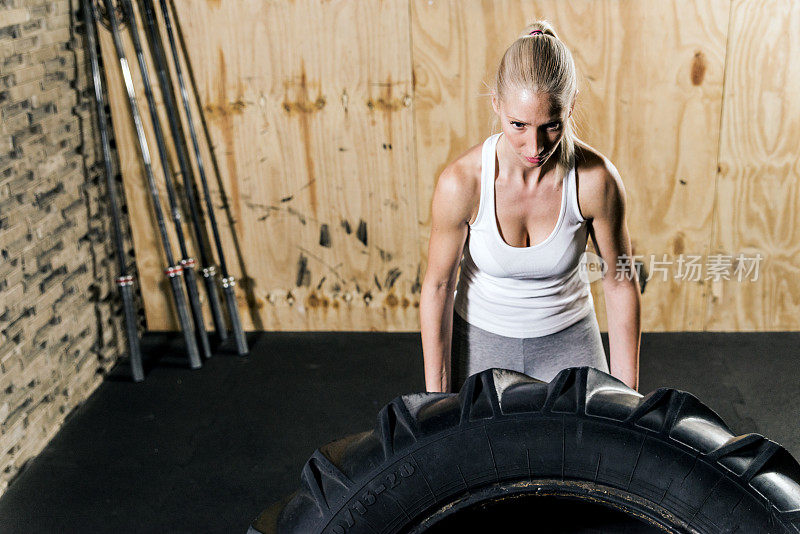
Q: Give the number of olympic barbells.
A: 5